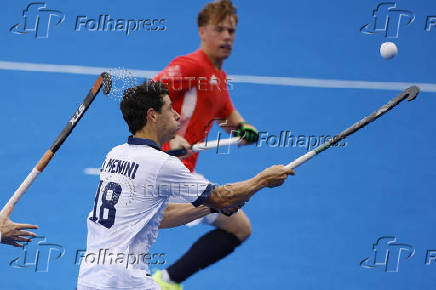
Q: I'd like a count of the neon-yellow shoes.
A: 1